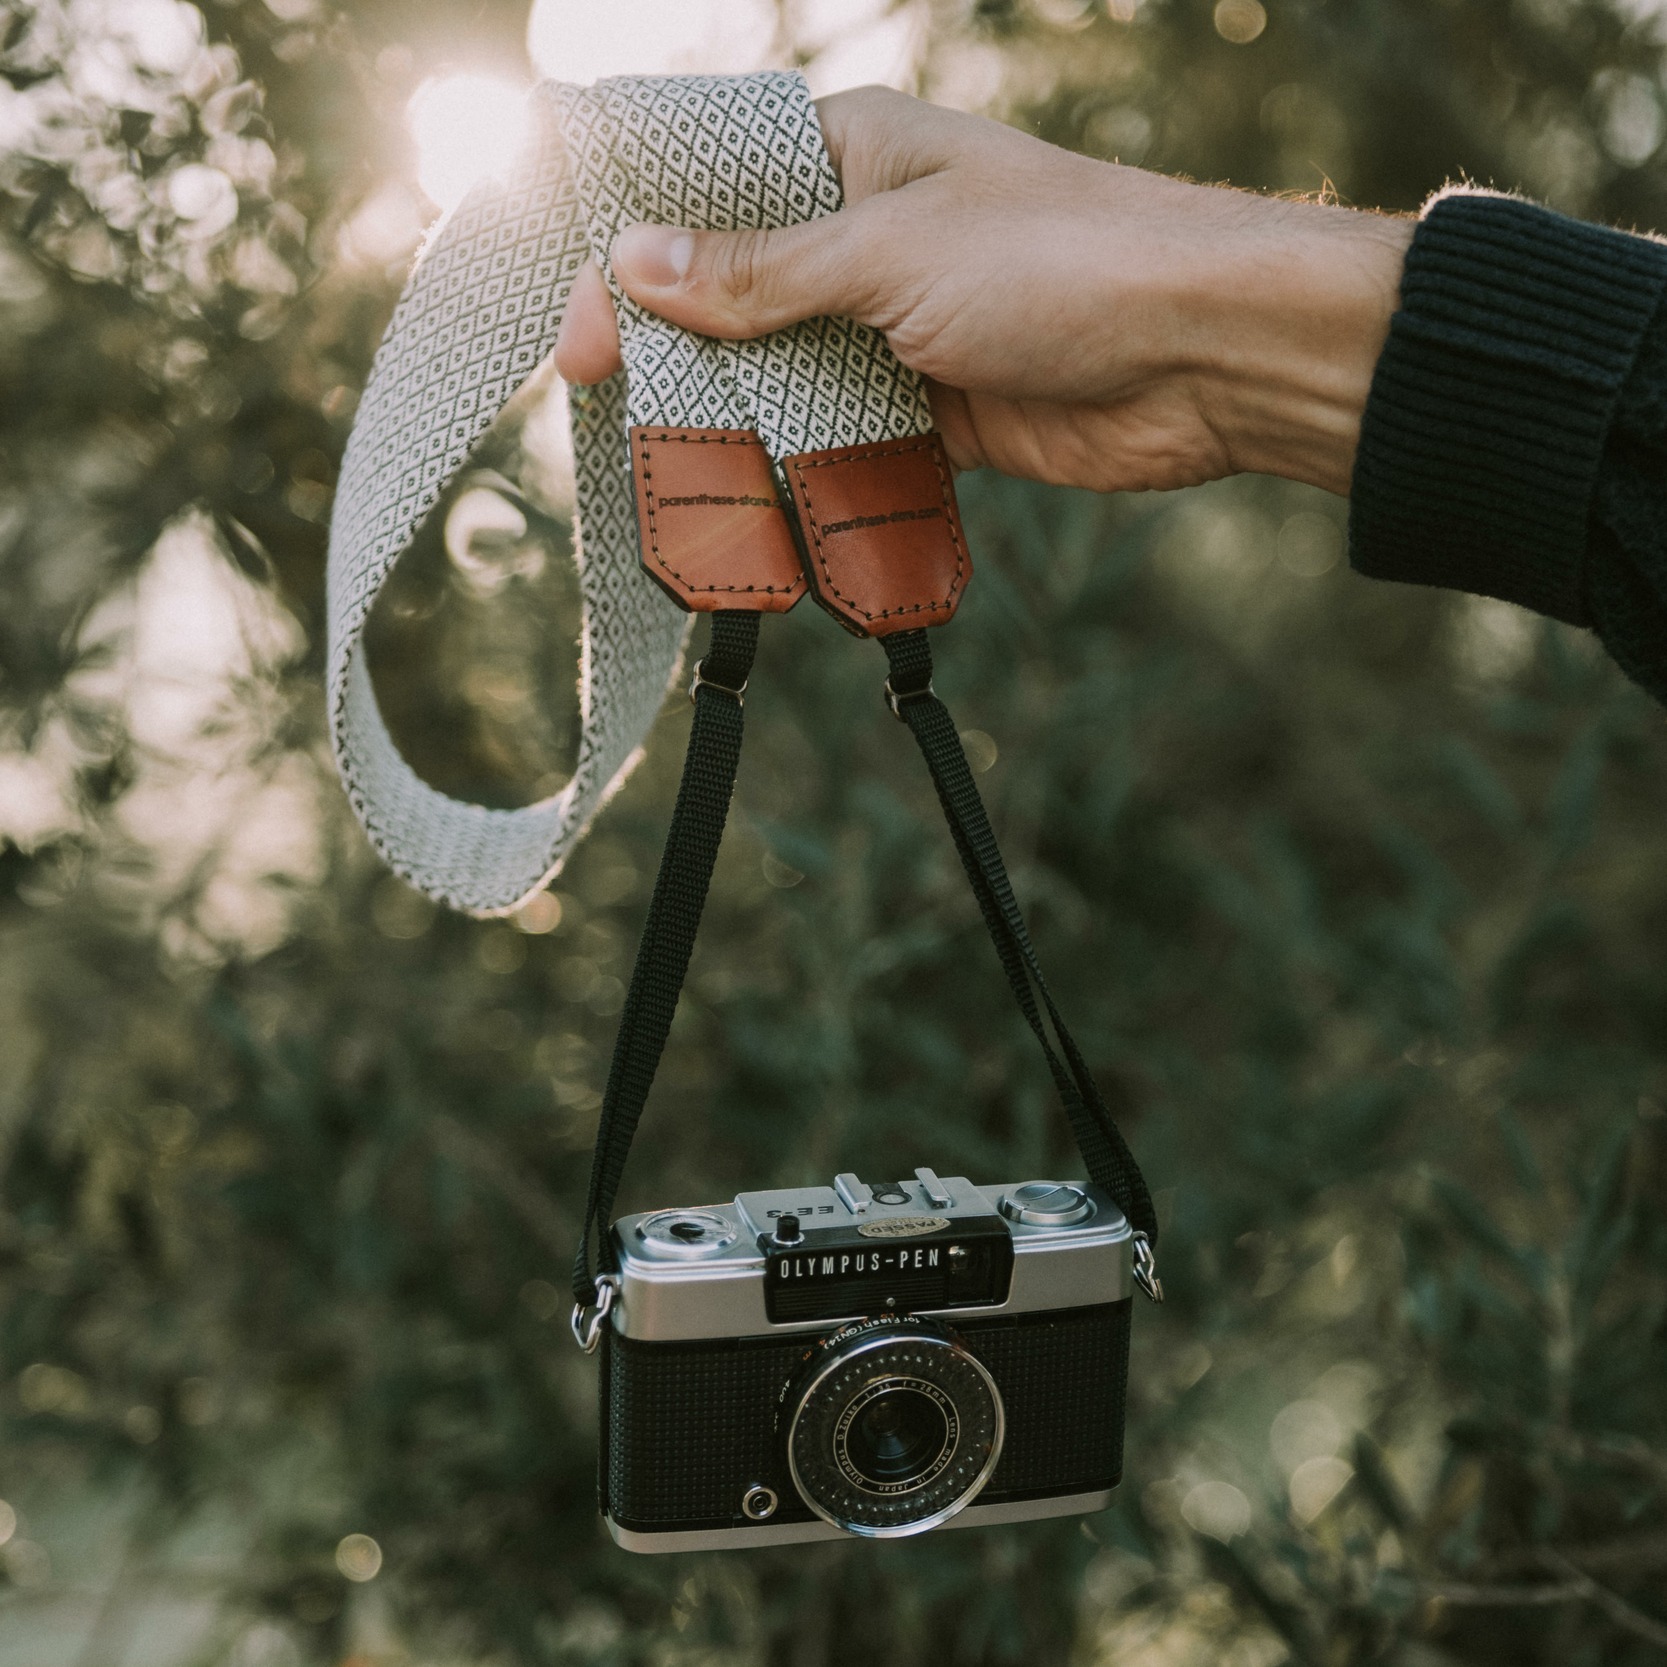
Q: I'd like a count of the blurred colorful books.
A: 0